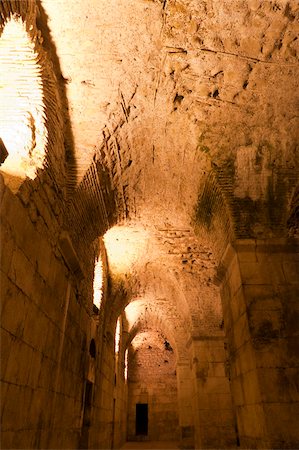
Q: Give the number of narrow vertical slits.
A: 3